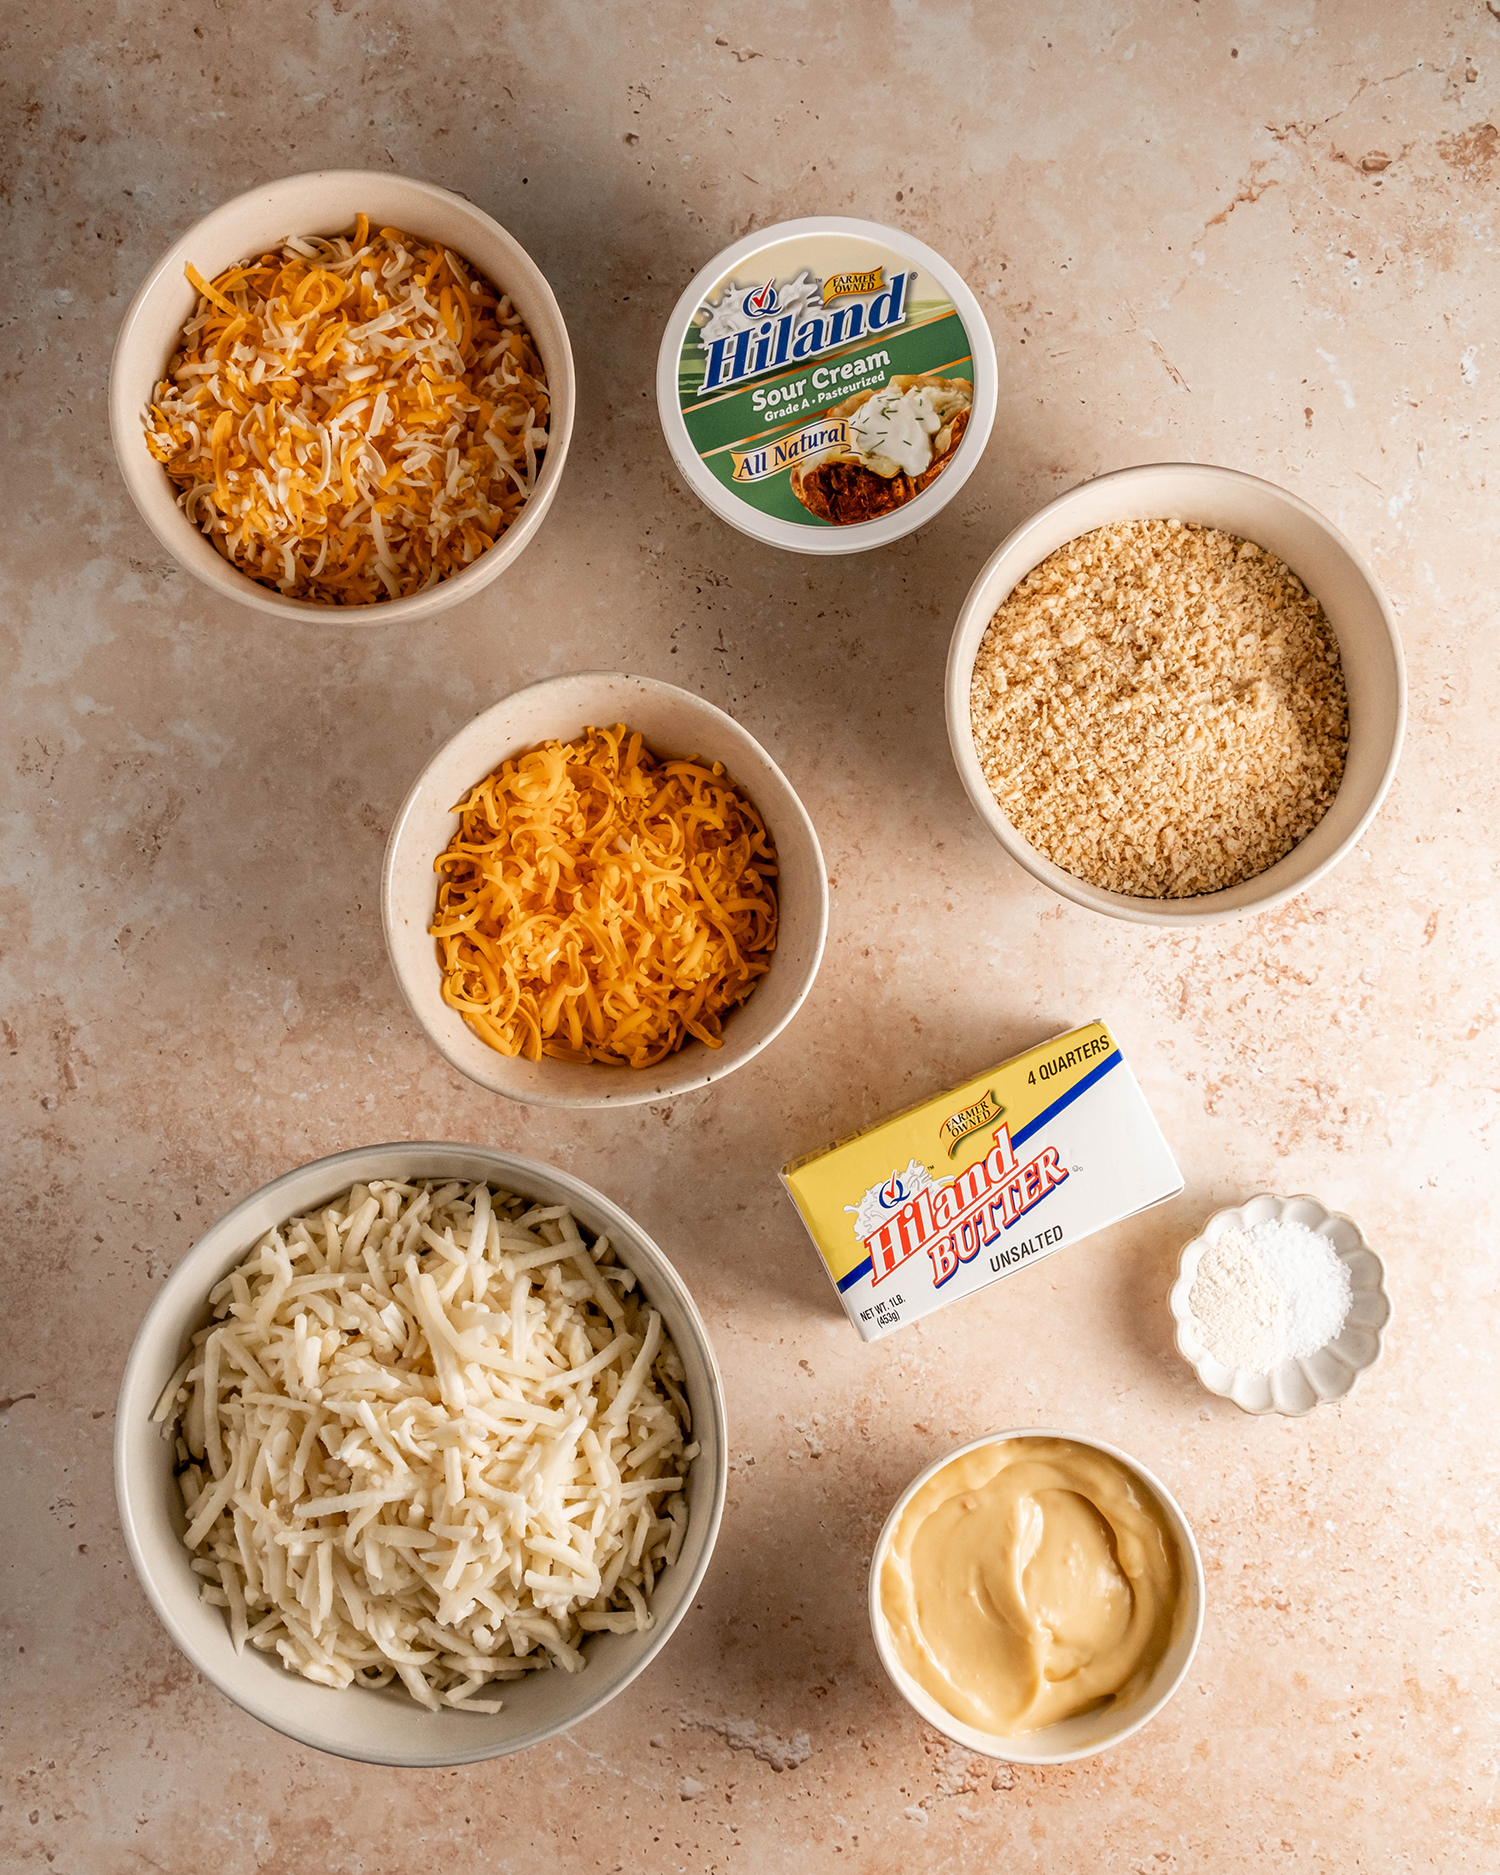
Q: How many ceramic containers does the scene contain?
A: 6